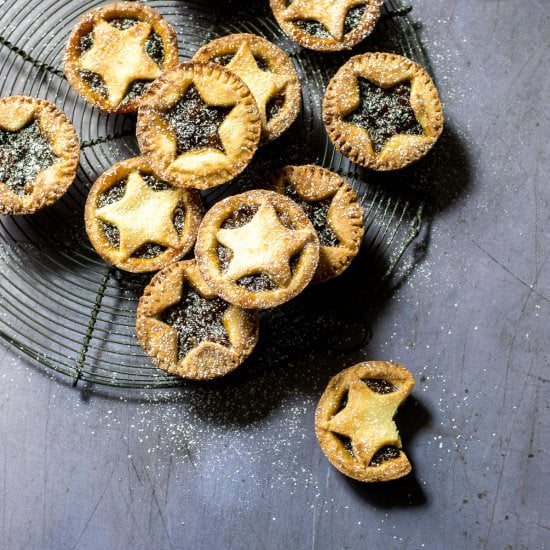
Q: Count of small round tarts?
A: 11